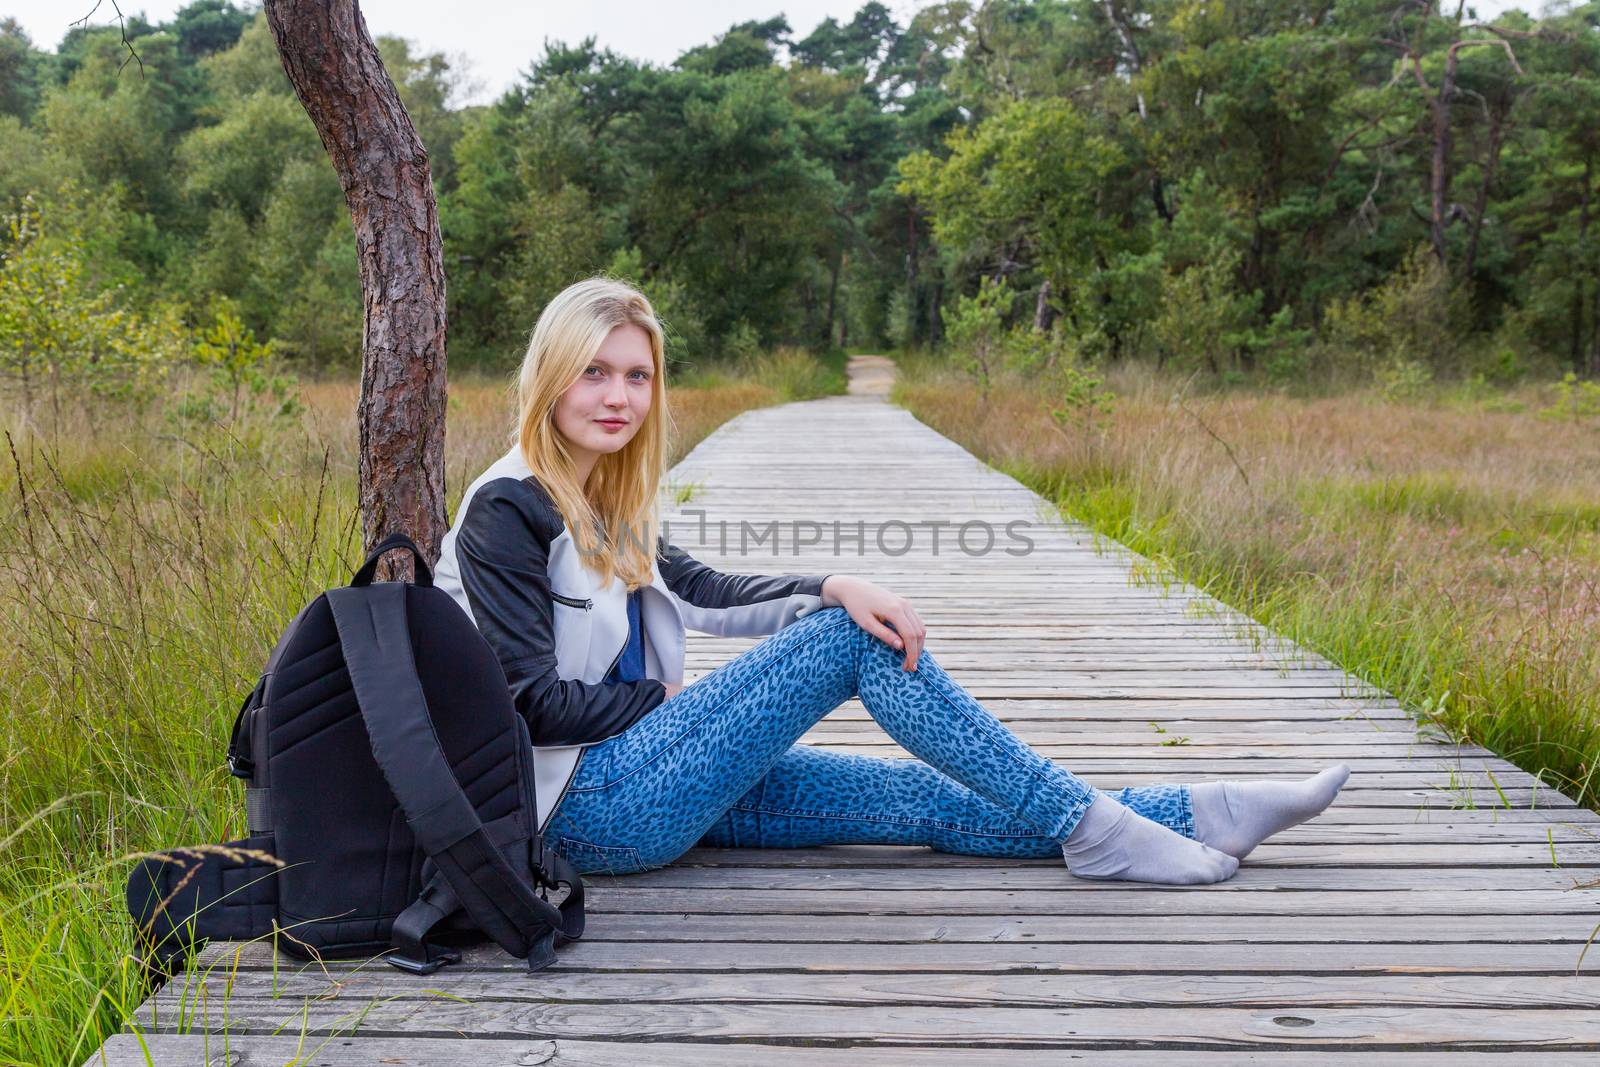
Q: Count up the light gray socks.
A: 2